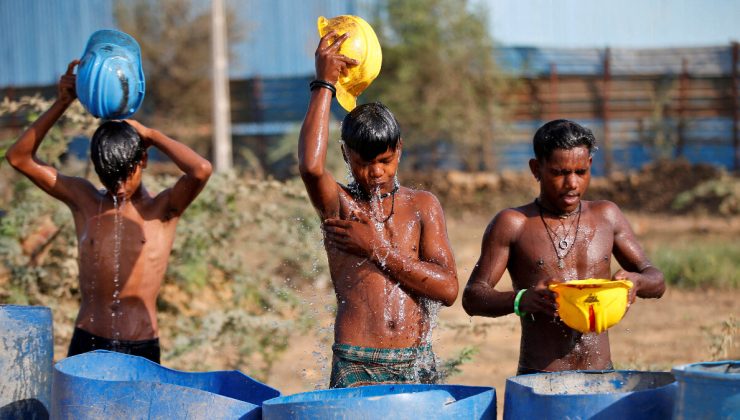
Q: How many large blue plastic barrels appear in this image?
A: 5